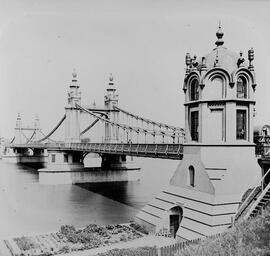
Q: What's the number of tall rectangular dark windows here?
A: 2